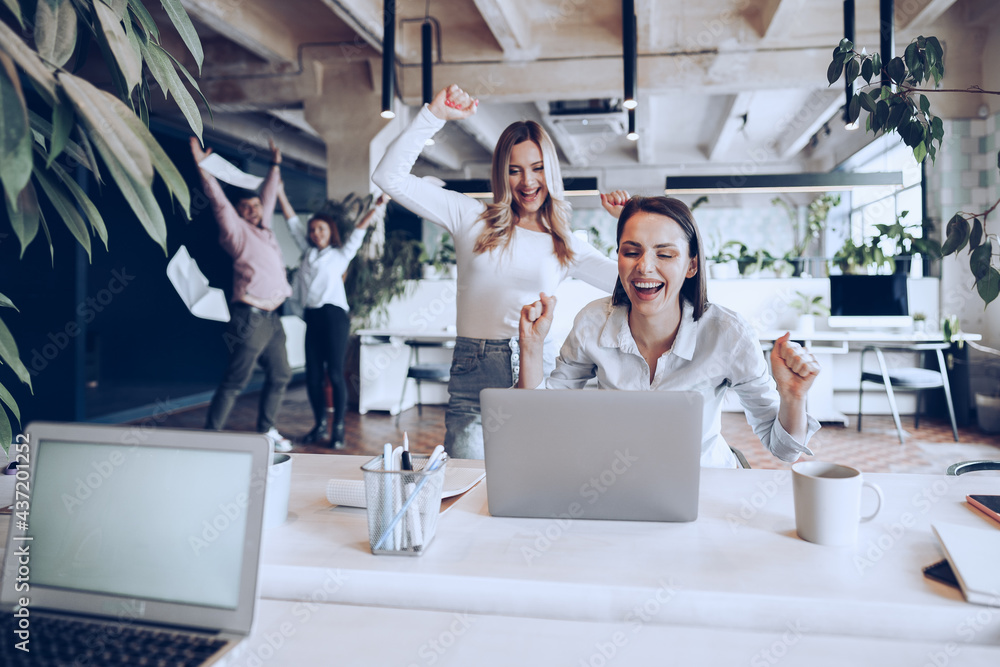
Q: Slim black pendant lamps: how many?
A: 6